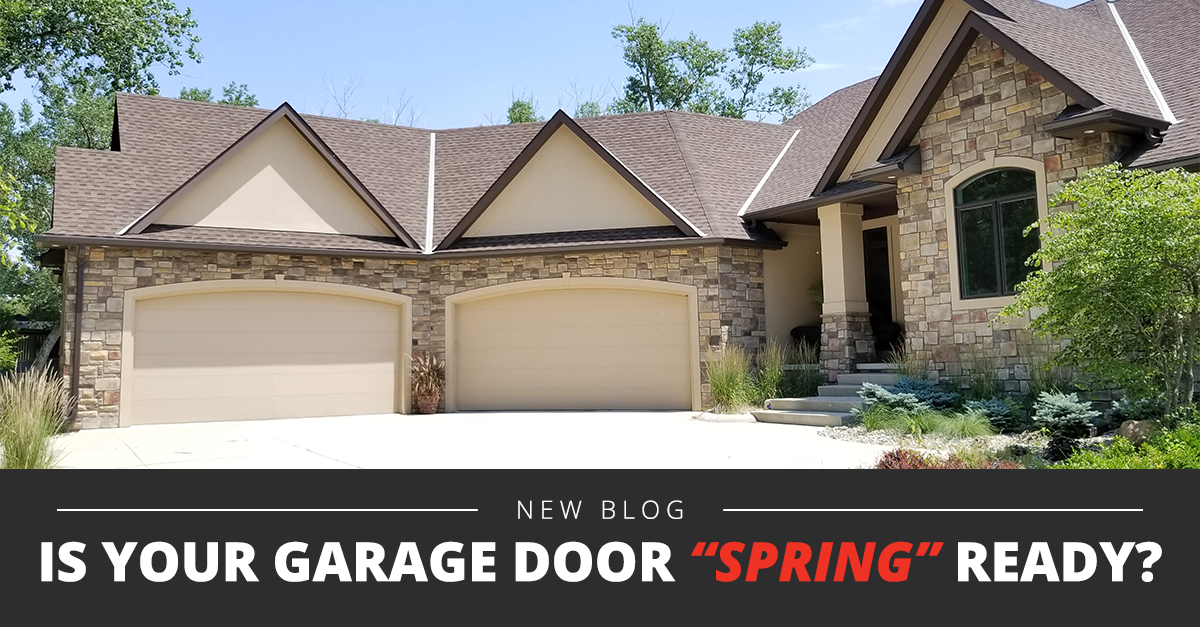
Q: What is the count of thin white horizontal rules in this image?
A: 2